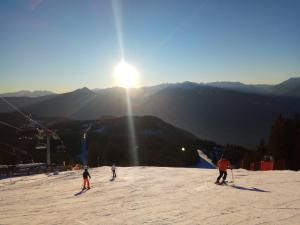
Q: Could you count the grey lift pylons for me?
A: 1